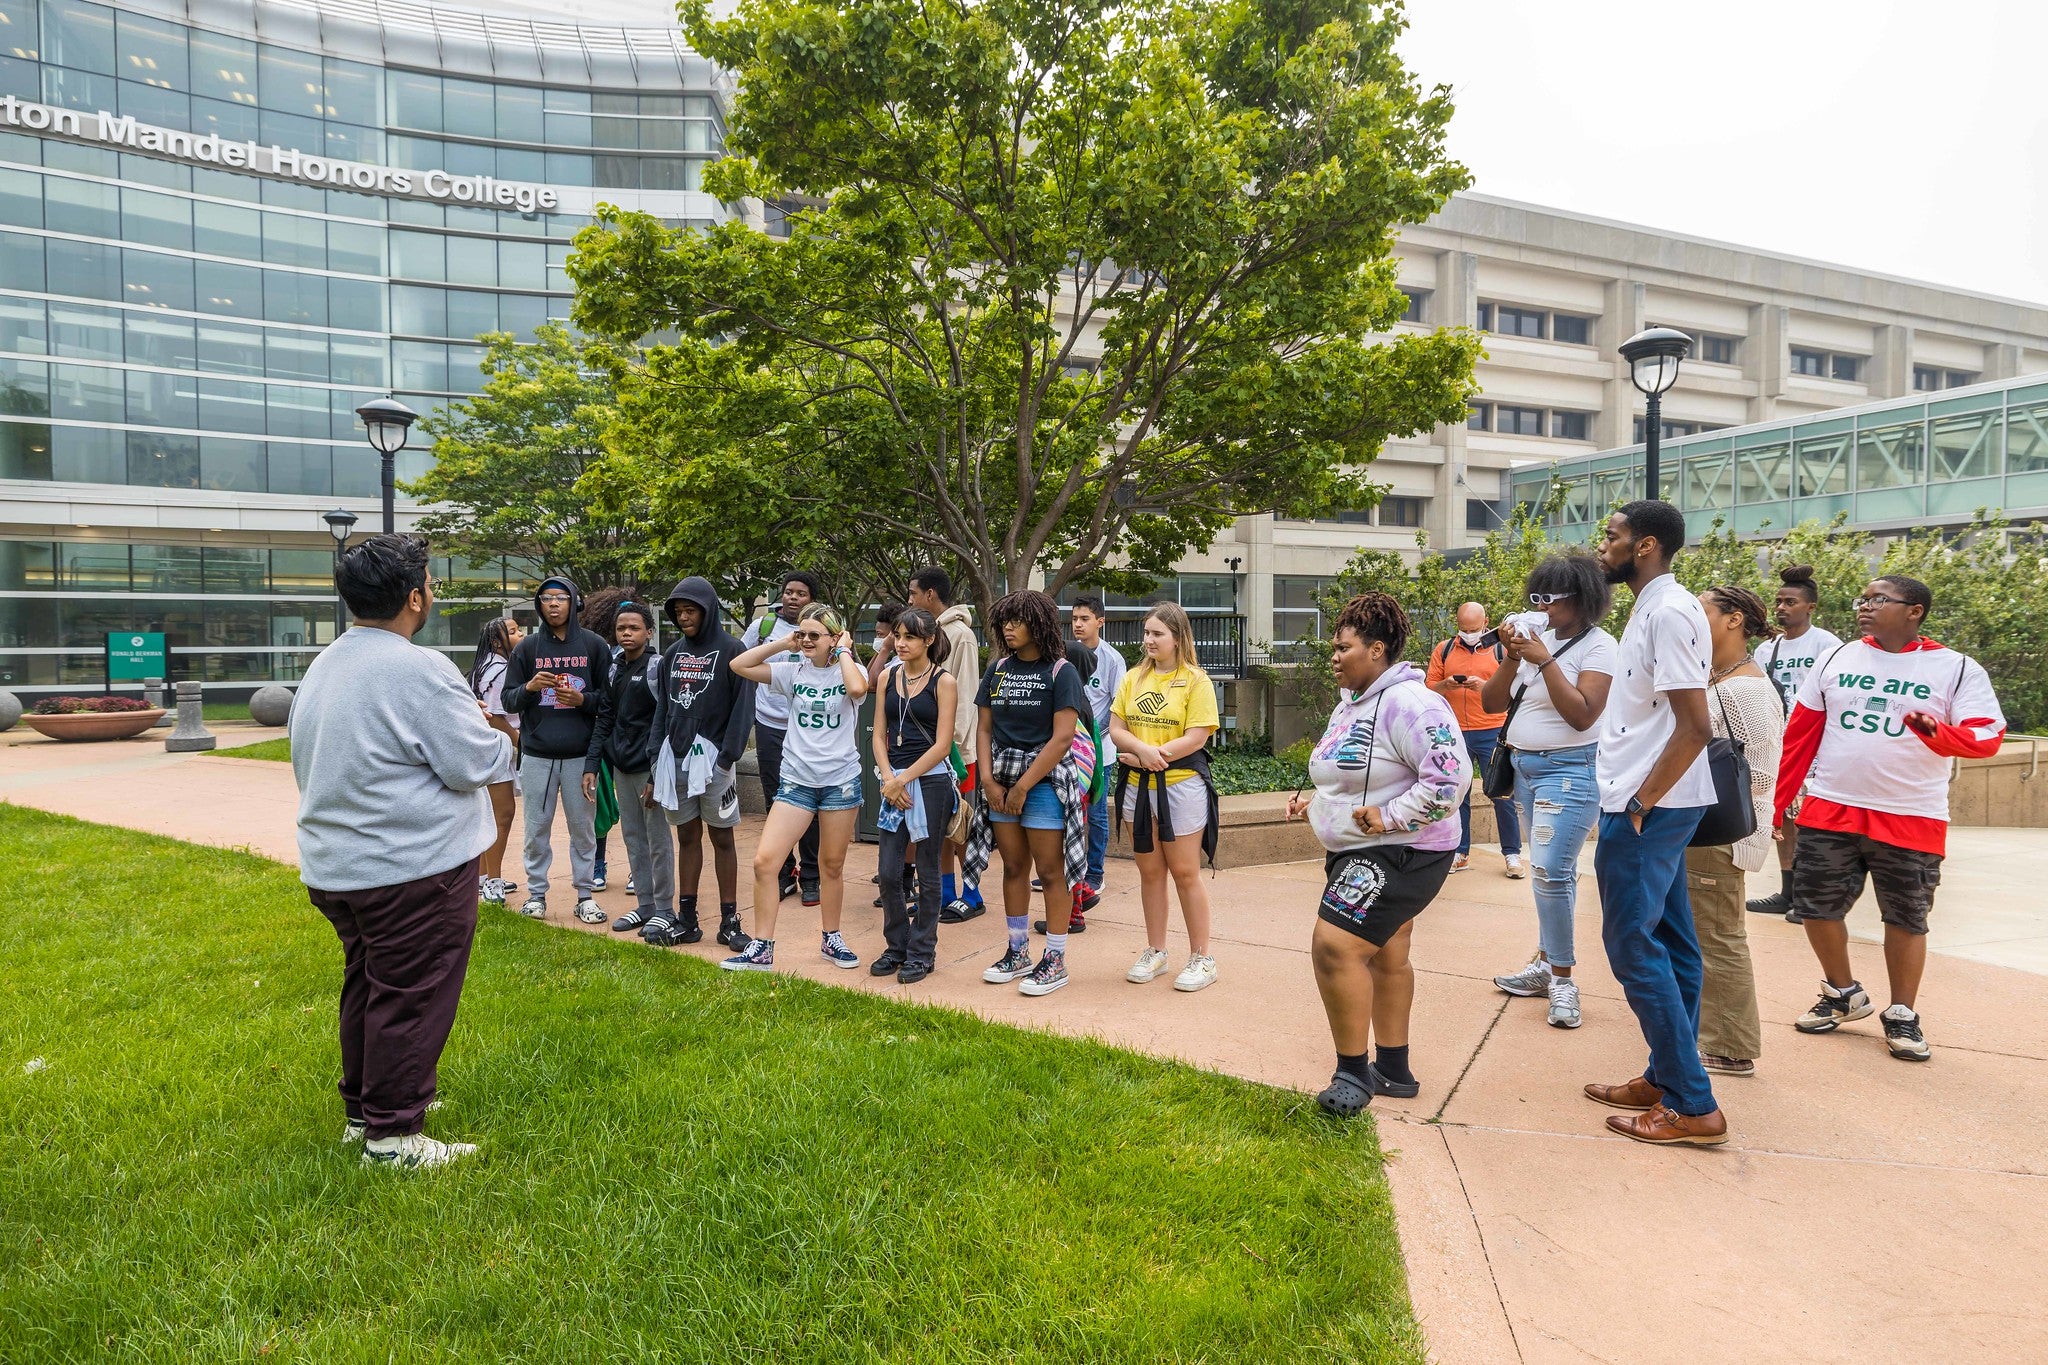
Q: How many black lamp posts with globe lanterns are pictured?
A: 3